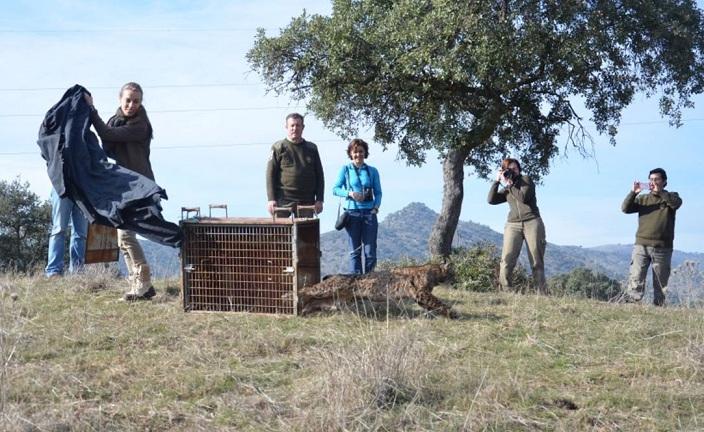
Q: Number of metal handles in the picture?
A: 4